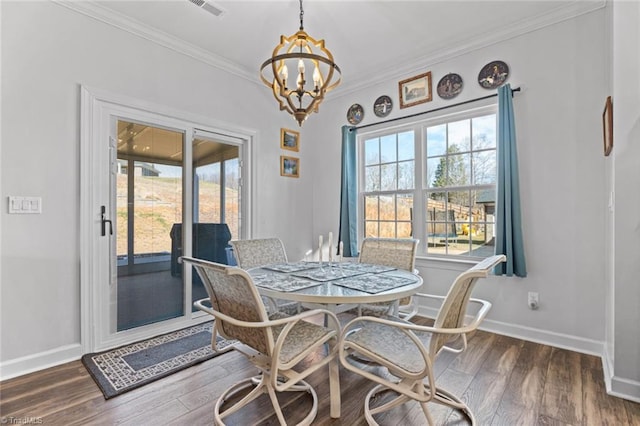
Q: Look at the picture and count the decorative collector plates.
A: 4